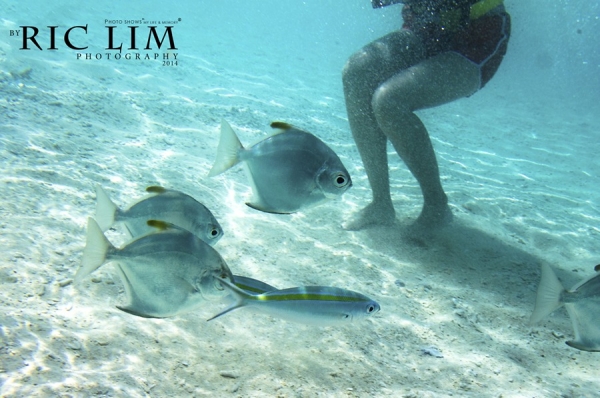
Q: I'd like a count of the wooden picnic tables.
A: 0